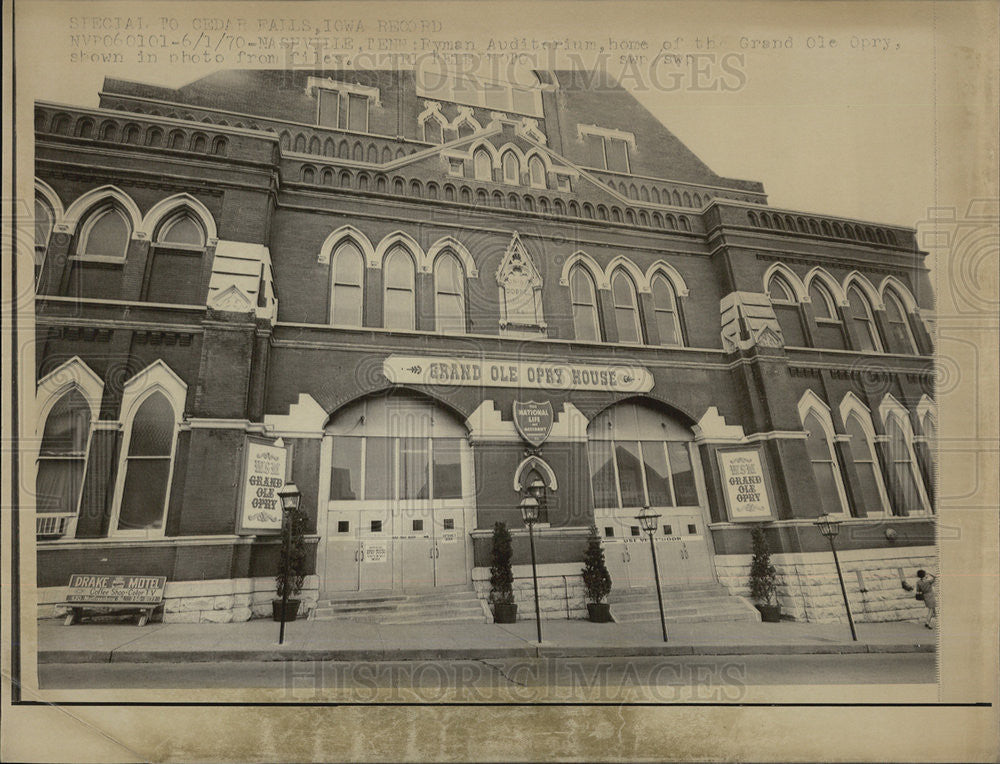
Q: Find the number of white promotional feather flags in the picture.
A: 0